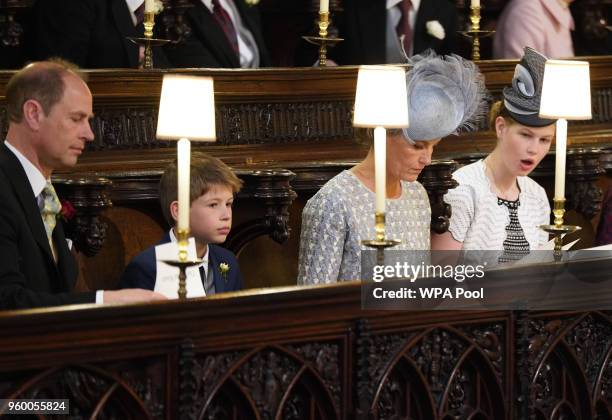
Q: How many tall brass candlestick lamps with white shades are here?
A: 3